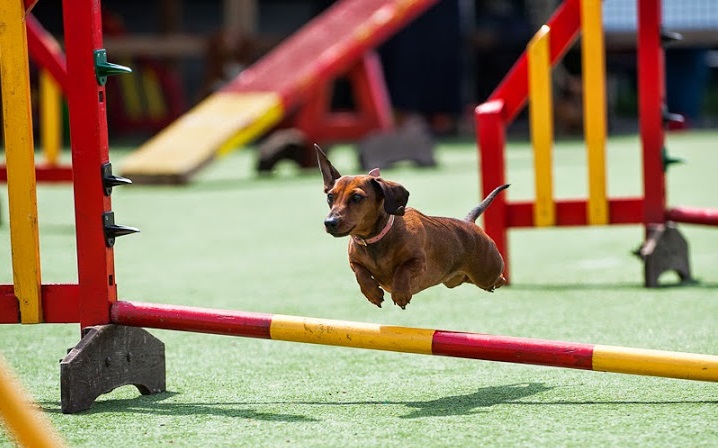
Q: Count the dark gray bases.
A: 4